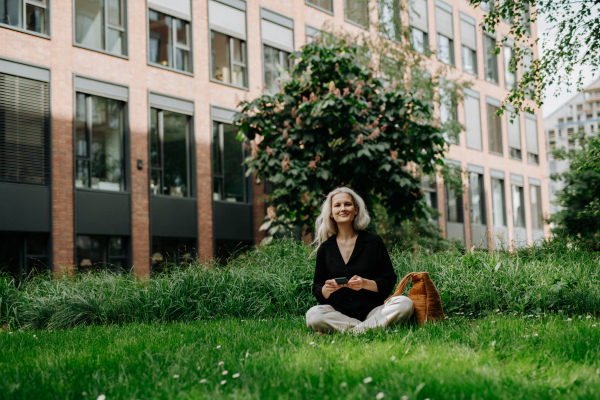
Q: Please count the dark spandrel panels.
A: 4